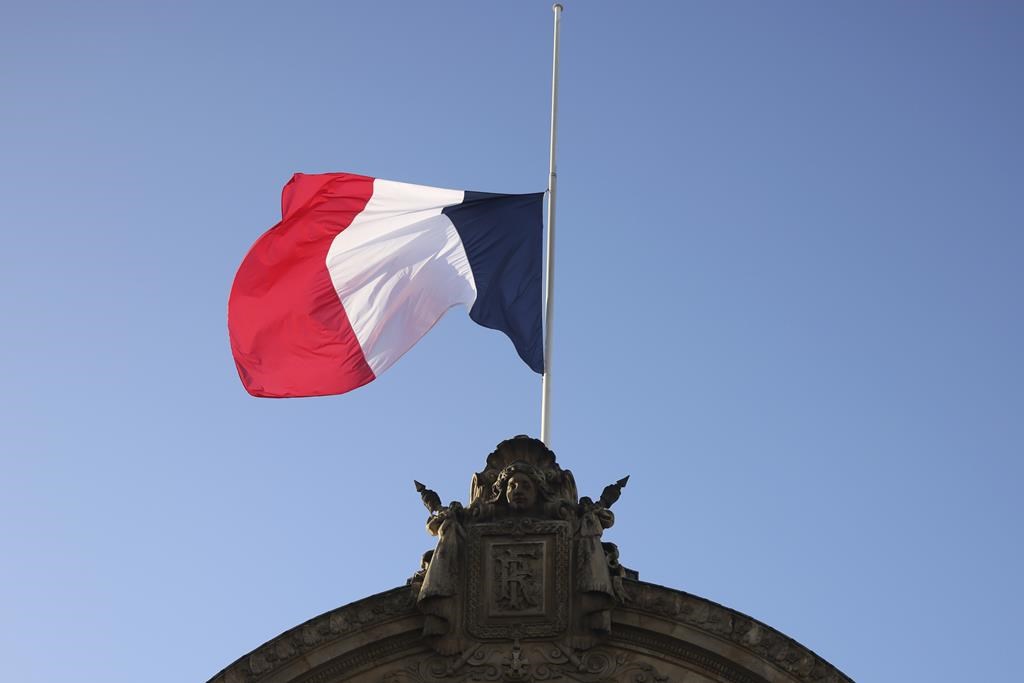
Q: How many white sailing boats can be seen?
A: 0